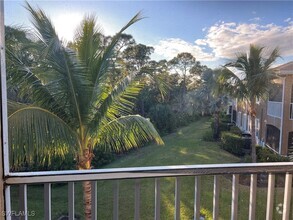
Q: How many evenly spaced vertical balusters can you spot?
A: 14